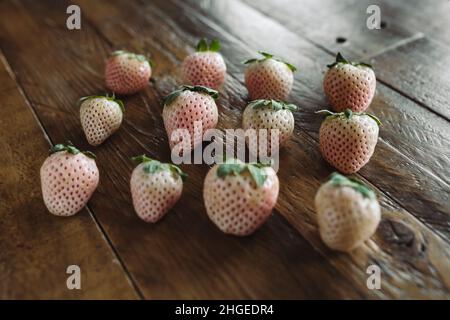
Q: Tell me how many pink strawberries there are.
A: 12